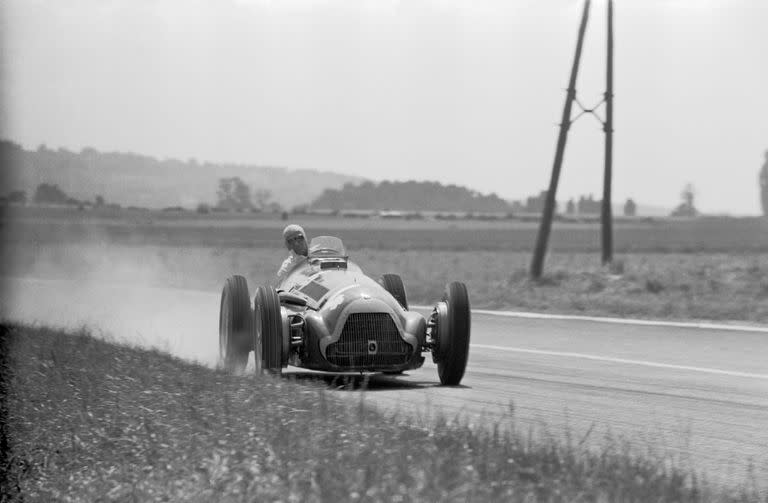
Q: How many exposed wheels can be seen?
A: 4